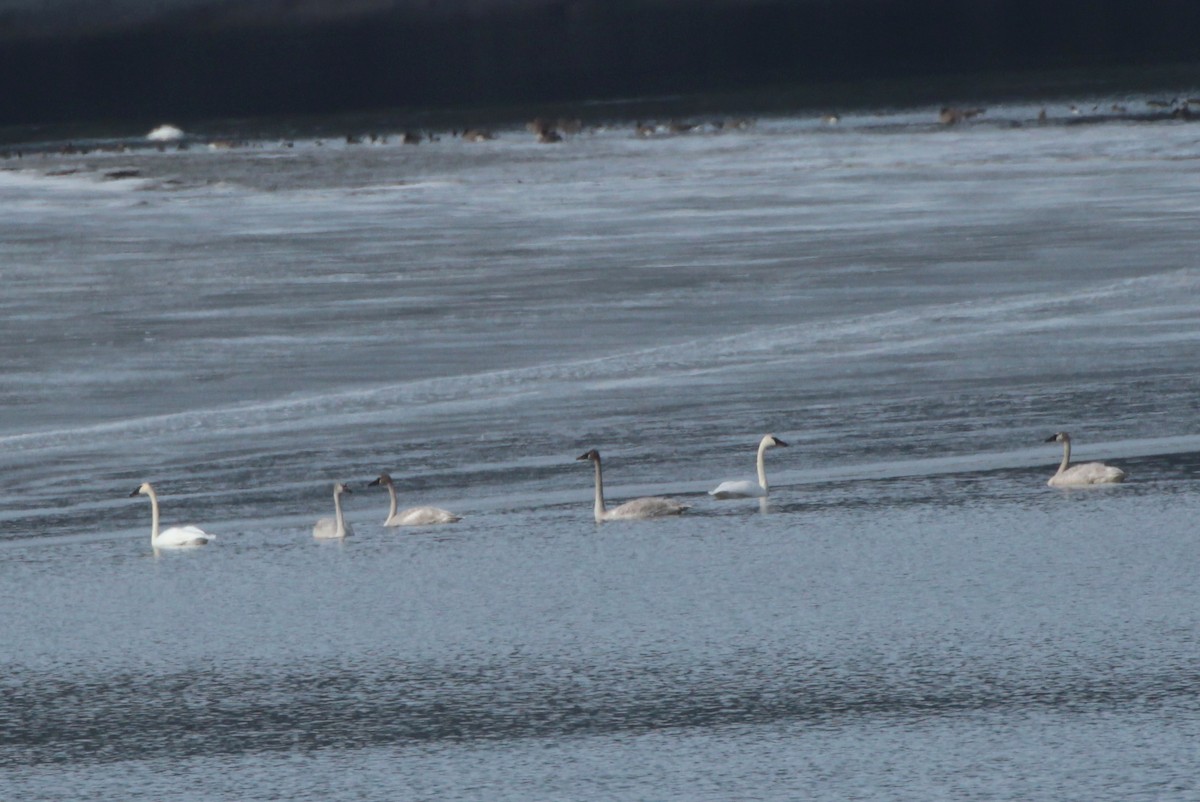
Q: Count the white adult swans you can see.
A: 2